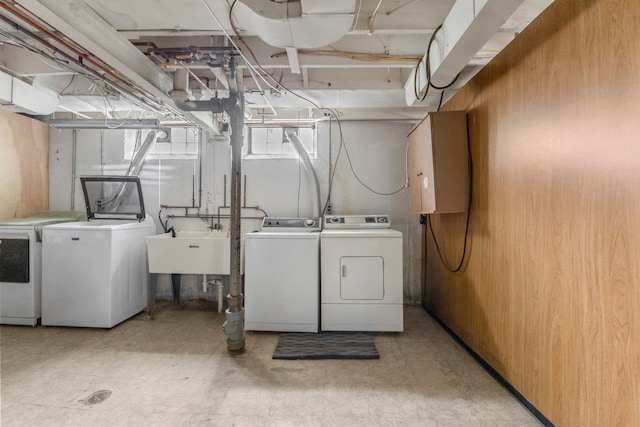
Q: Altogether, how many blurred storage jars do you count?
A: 0